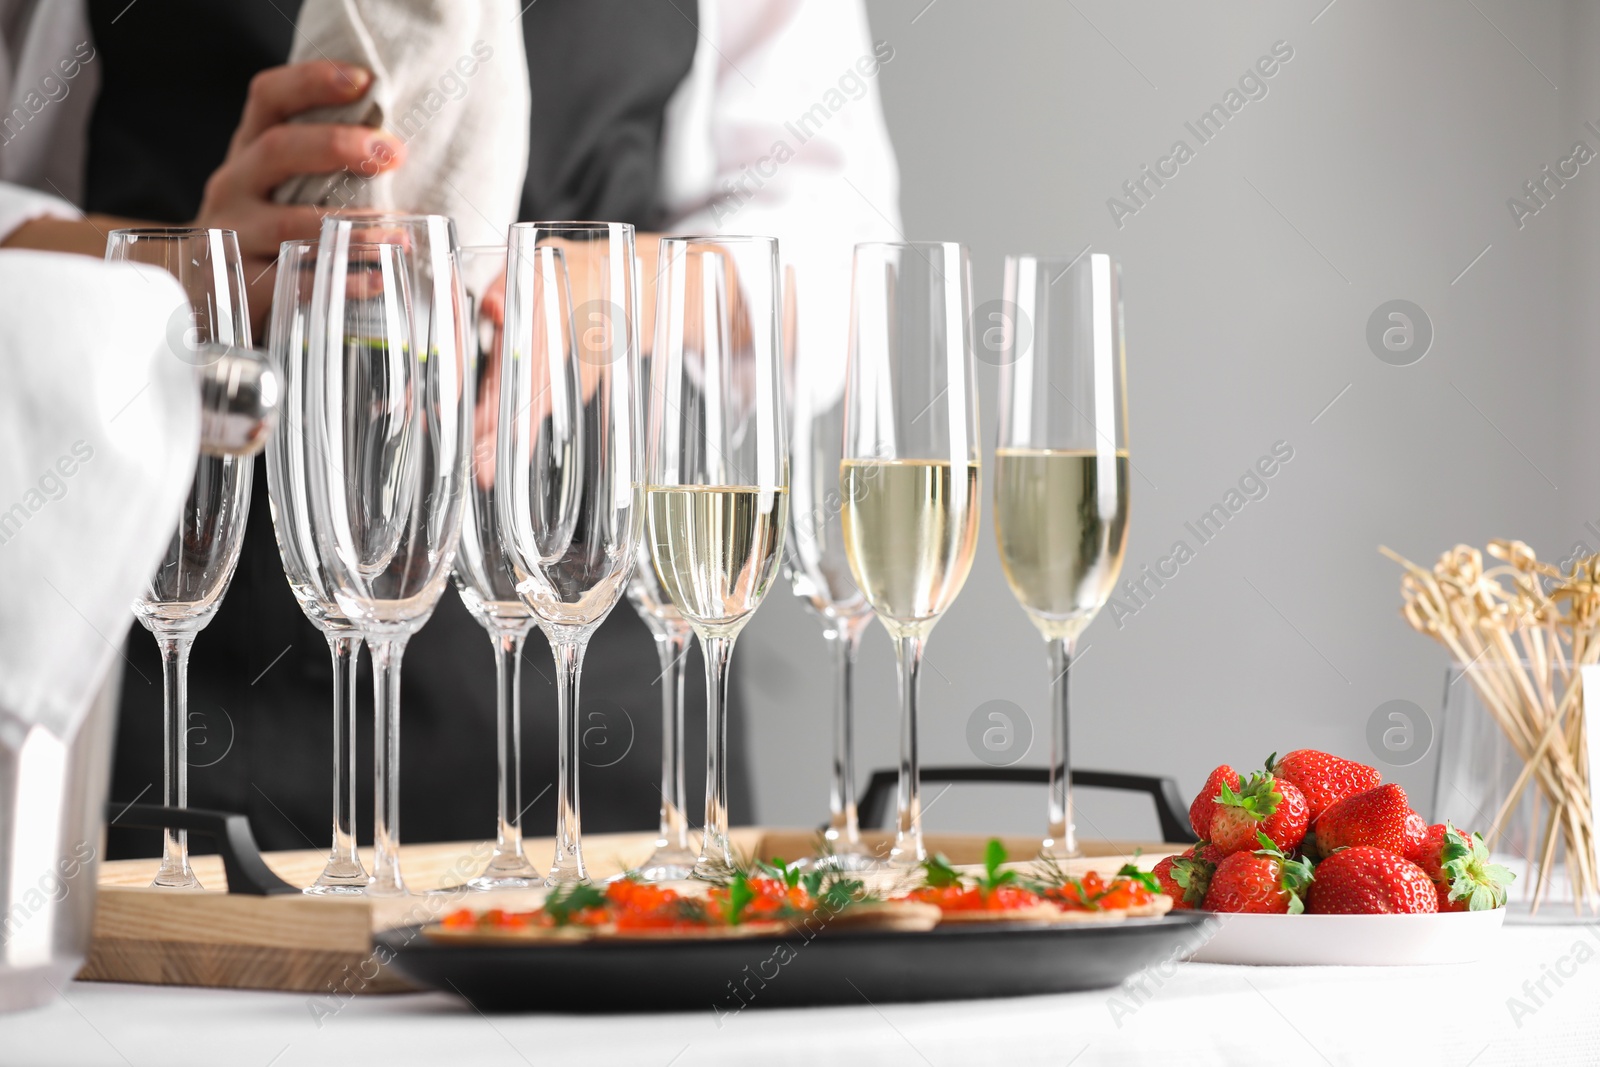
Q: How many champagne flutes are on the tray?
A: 10